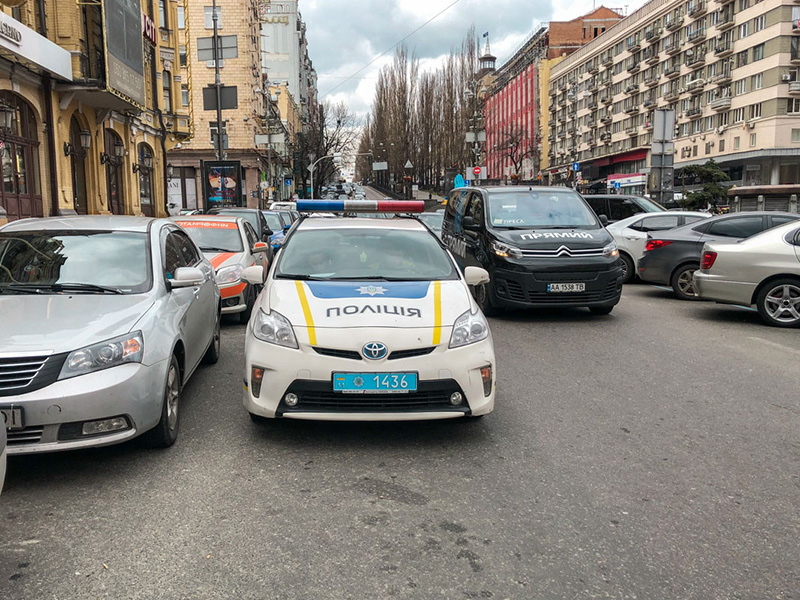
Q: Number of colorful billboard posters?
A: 1